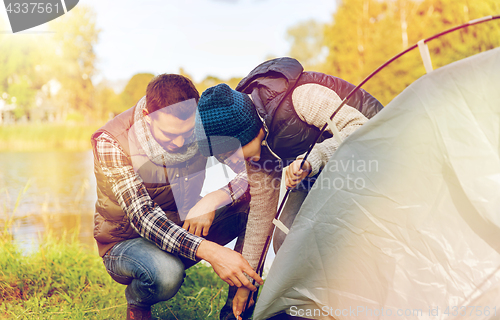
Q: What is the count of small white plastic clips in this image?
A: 3